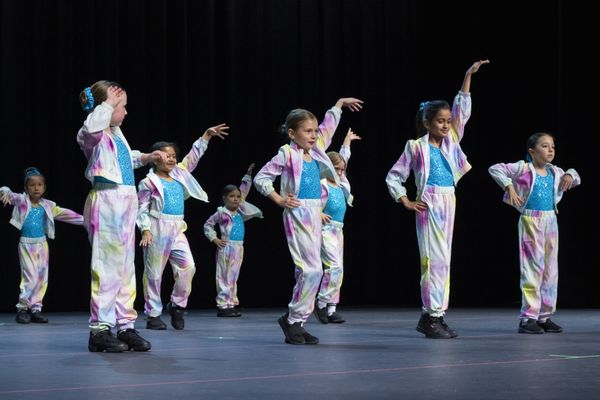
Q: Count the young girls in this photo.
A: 8